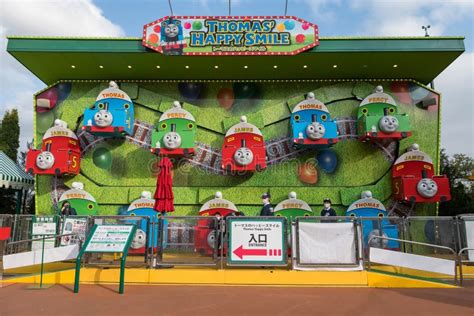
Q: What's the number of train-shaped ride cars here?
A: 12